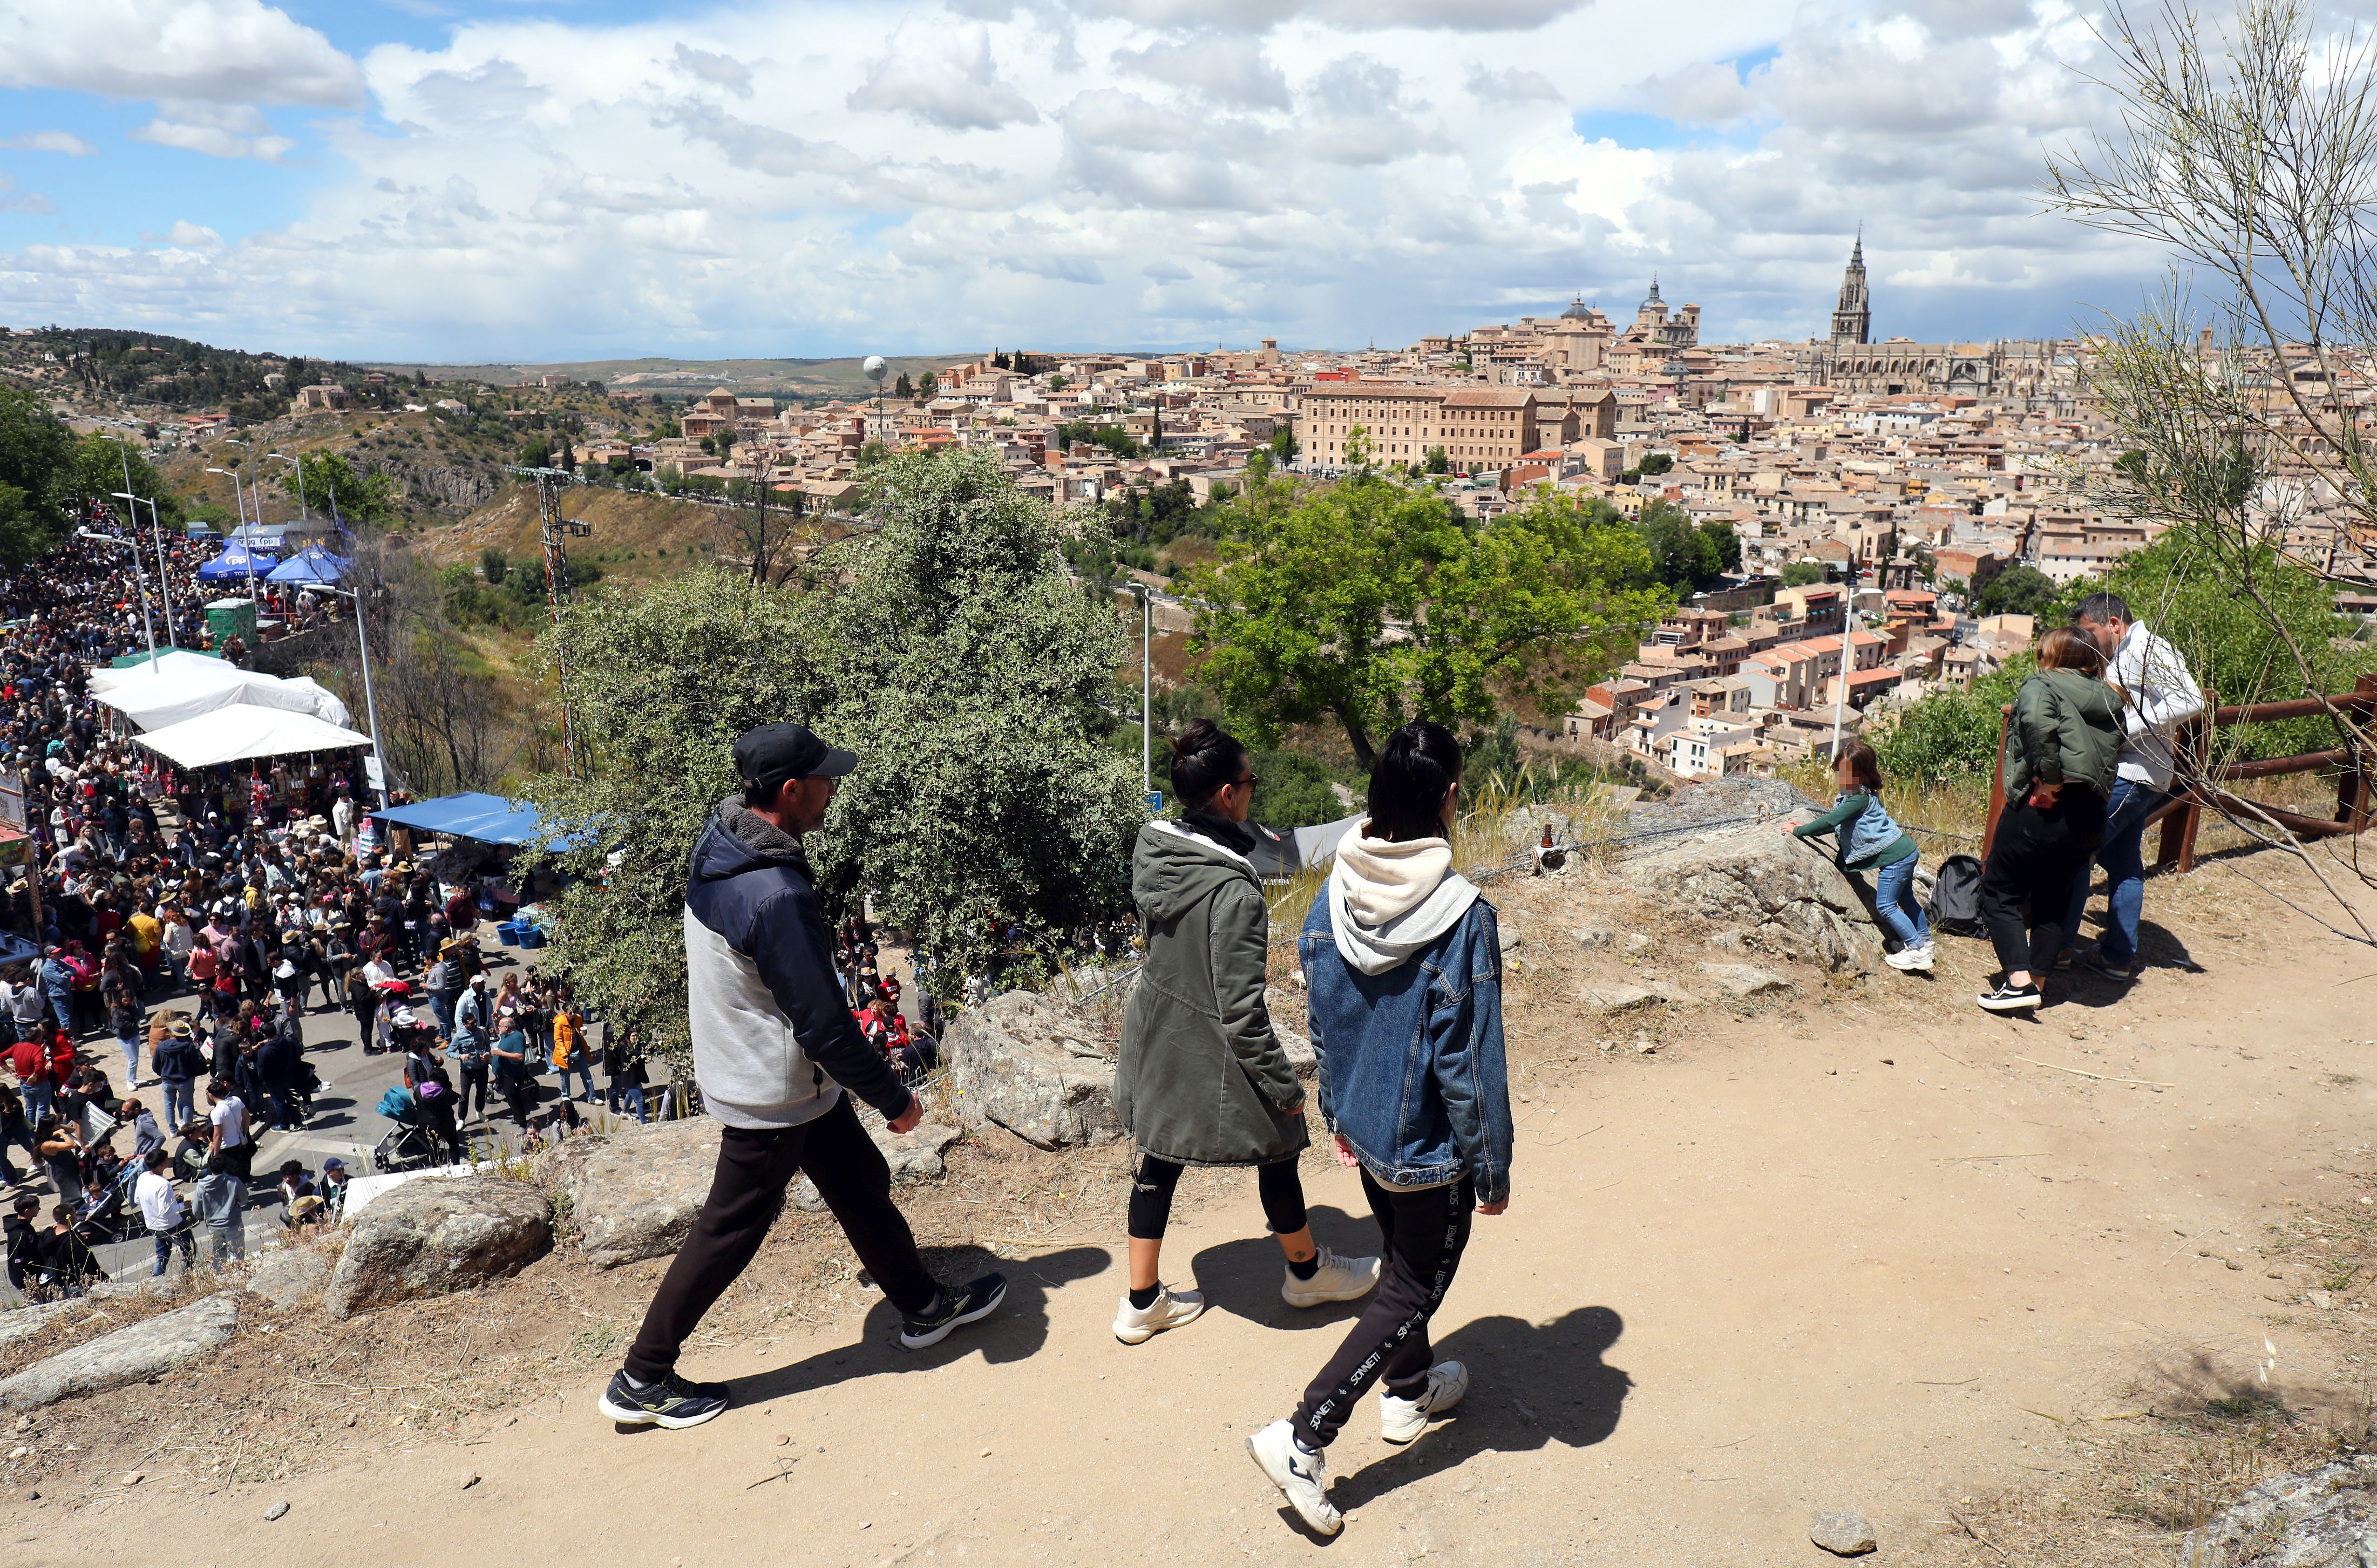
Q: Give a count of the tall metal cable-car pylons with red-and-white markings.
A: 1